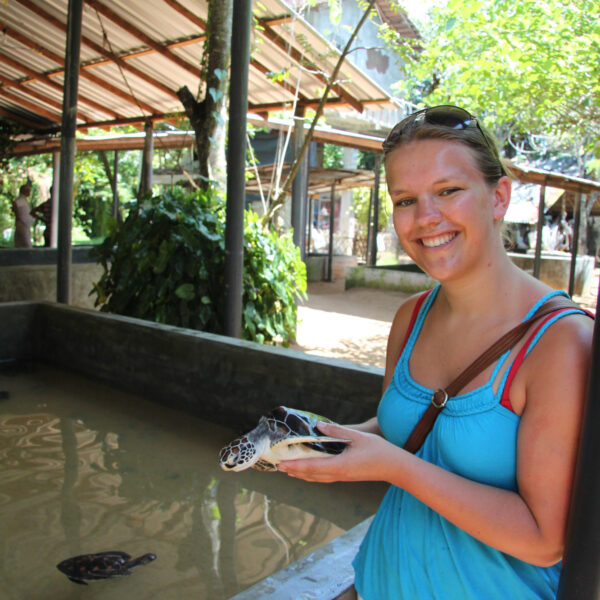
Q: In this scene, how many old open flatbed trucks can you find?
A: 0